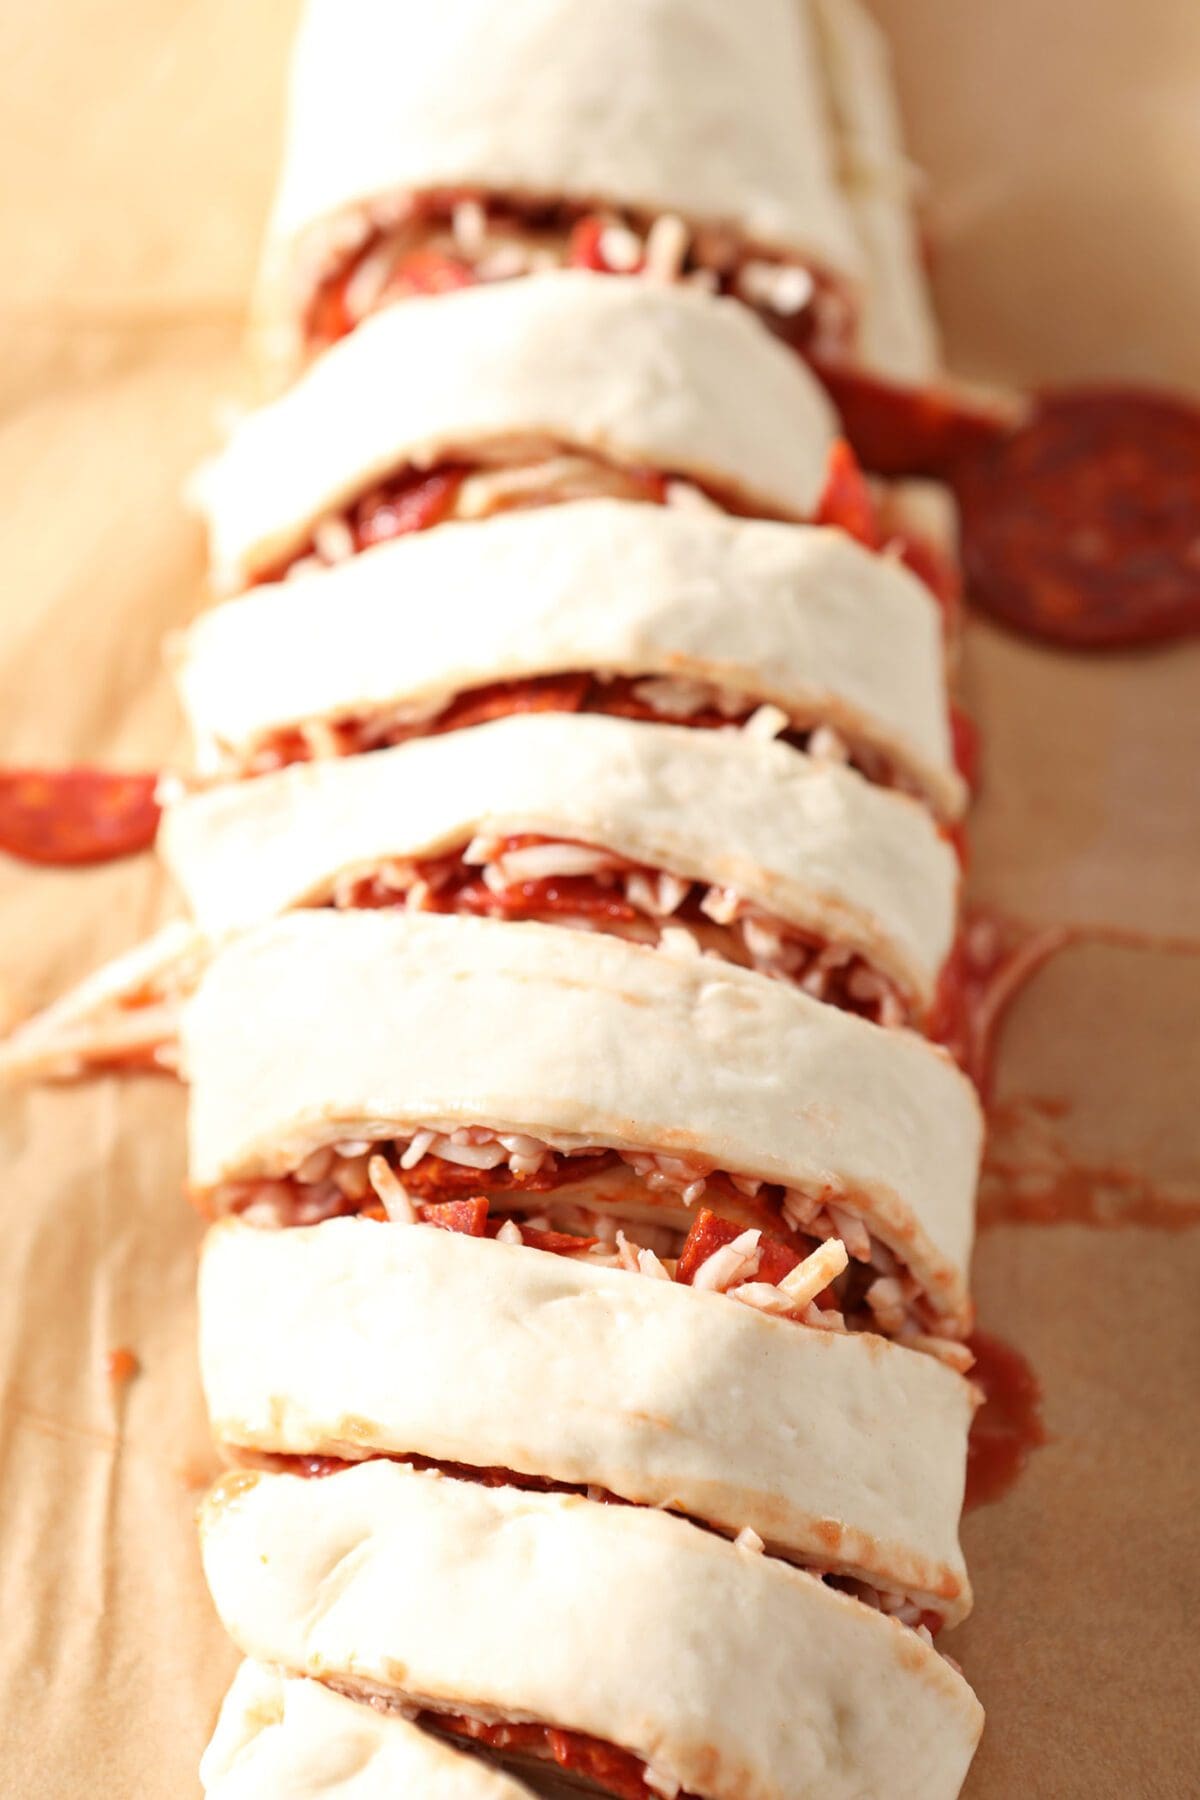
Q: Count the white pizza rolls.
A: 8